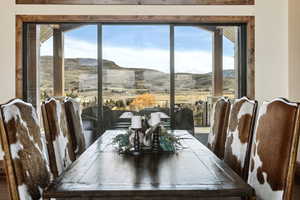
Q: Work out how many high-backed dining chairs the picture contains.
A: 6